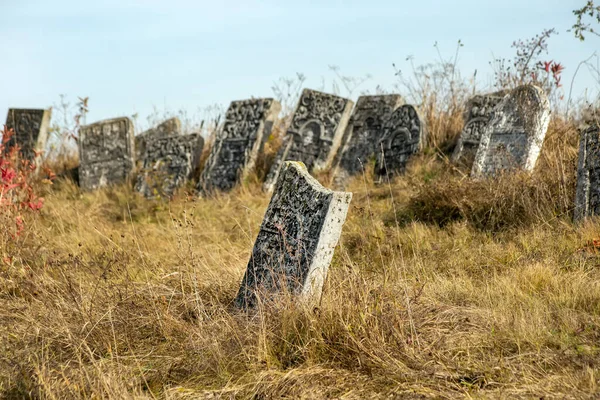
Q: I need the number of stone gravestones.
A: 12